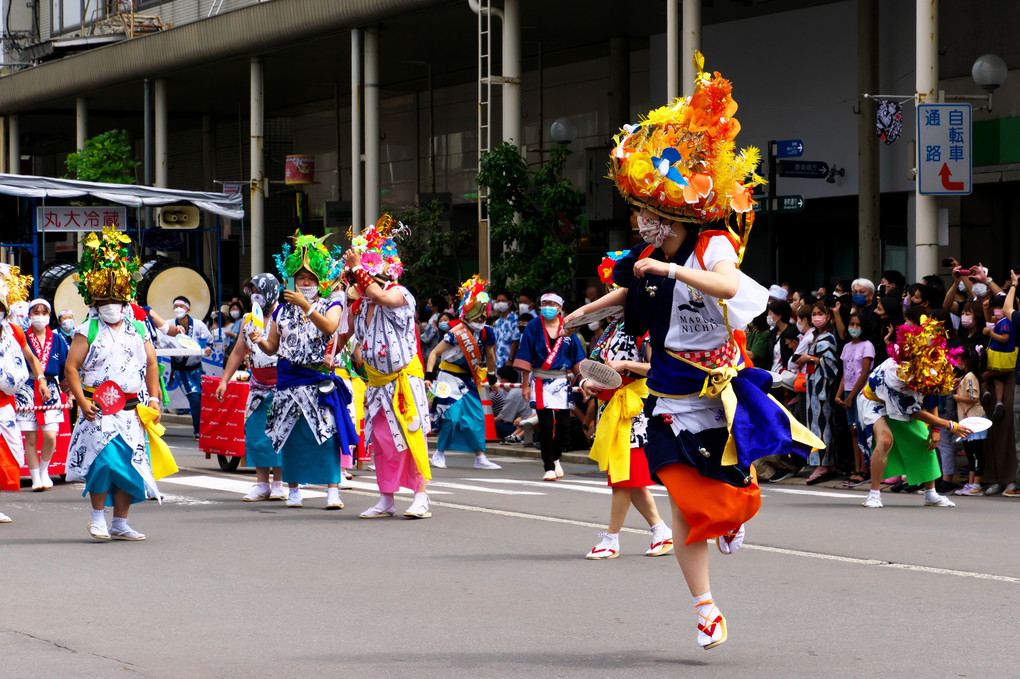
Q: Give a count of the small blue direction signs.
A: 2